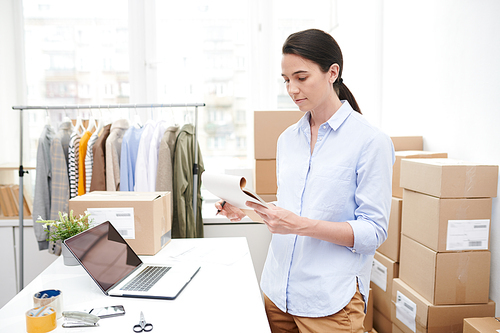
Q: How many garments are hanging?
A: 12